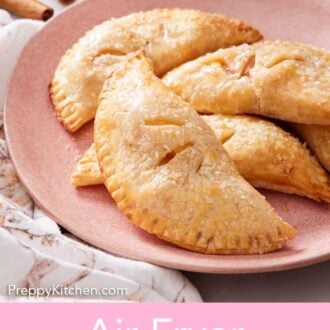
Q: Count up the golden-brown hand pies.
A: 5